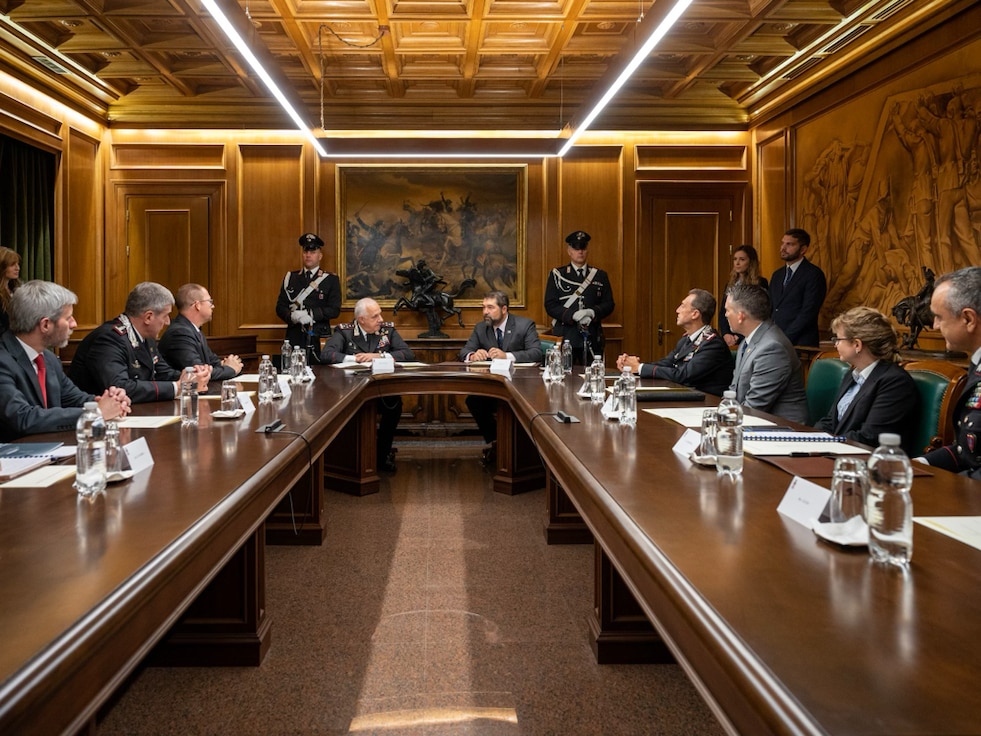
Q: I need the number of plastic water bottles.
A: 11